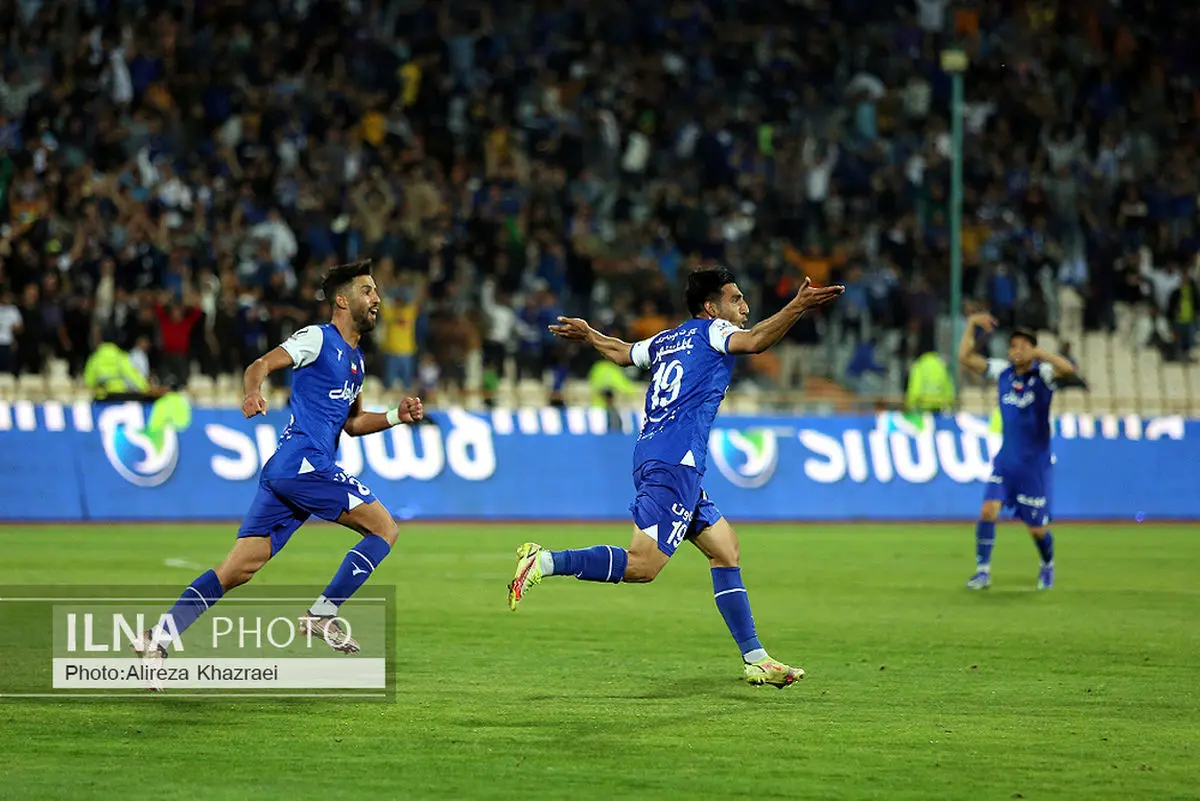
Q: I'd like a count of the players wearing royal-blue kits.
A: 3